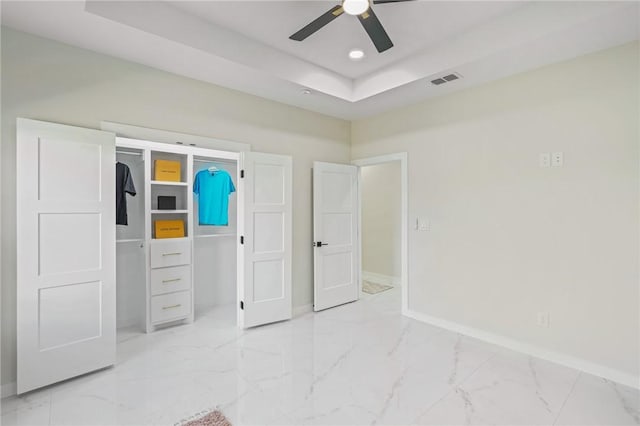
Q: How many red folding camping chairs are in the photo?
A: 0